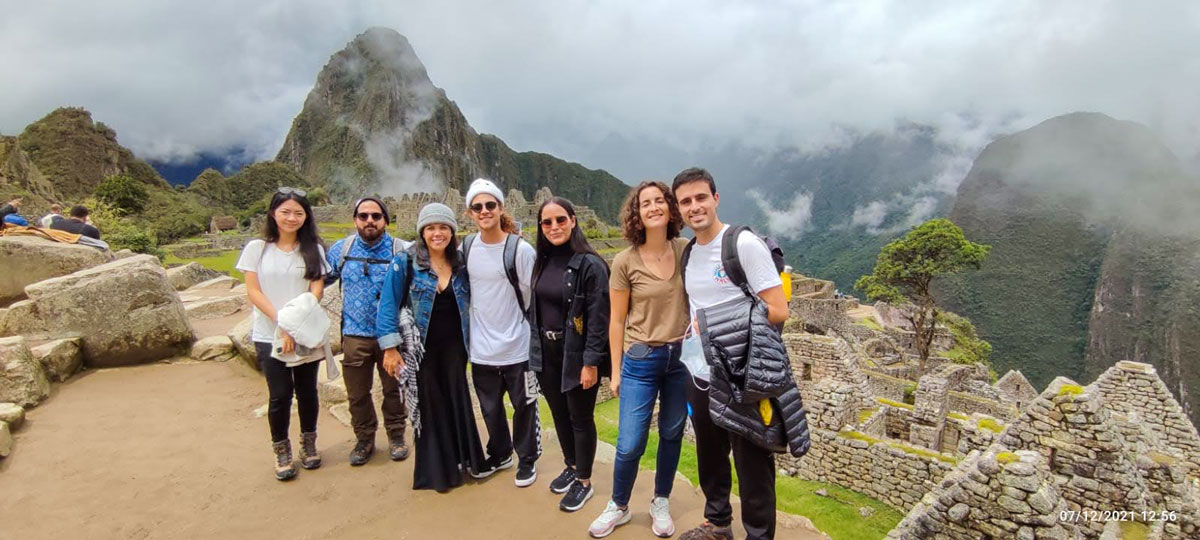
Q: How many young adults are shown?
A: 7